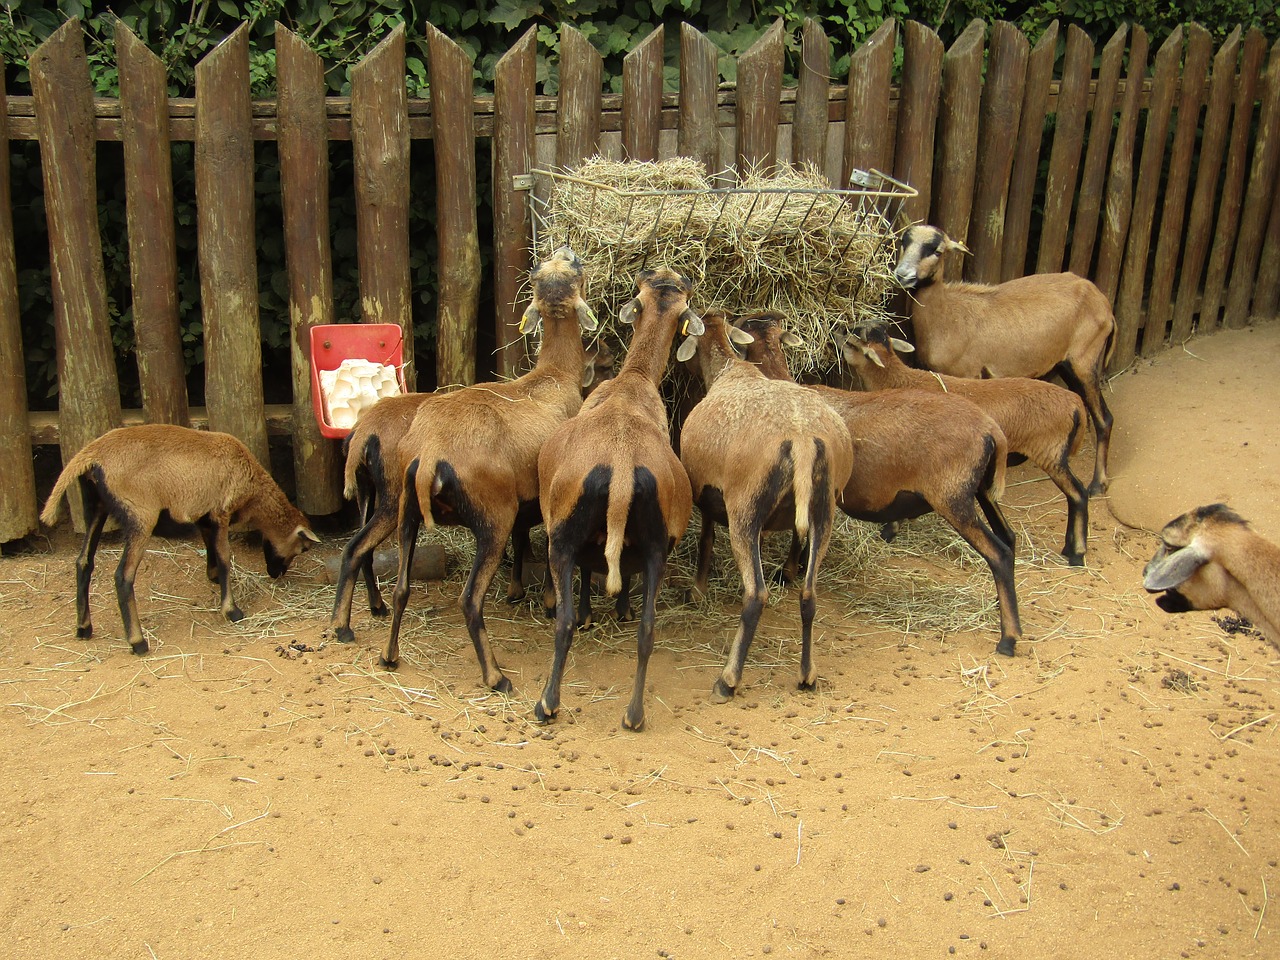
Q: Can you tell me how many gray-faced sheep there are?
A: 1